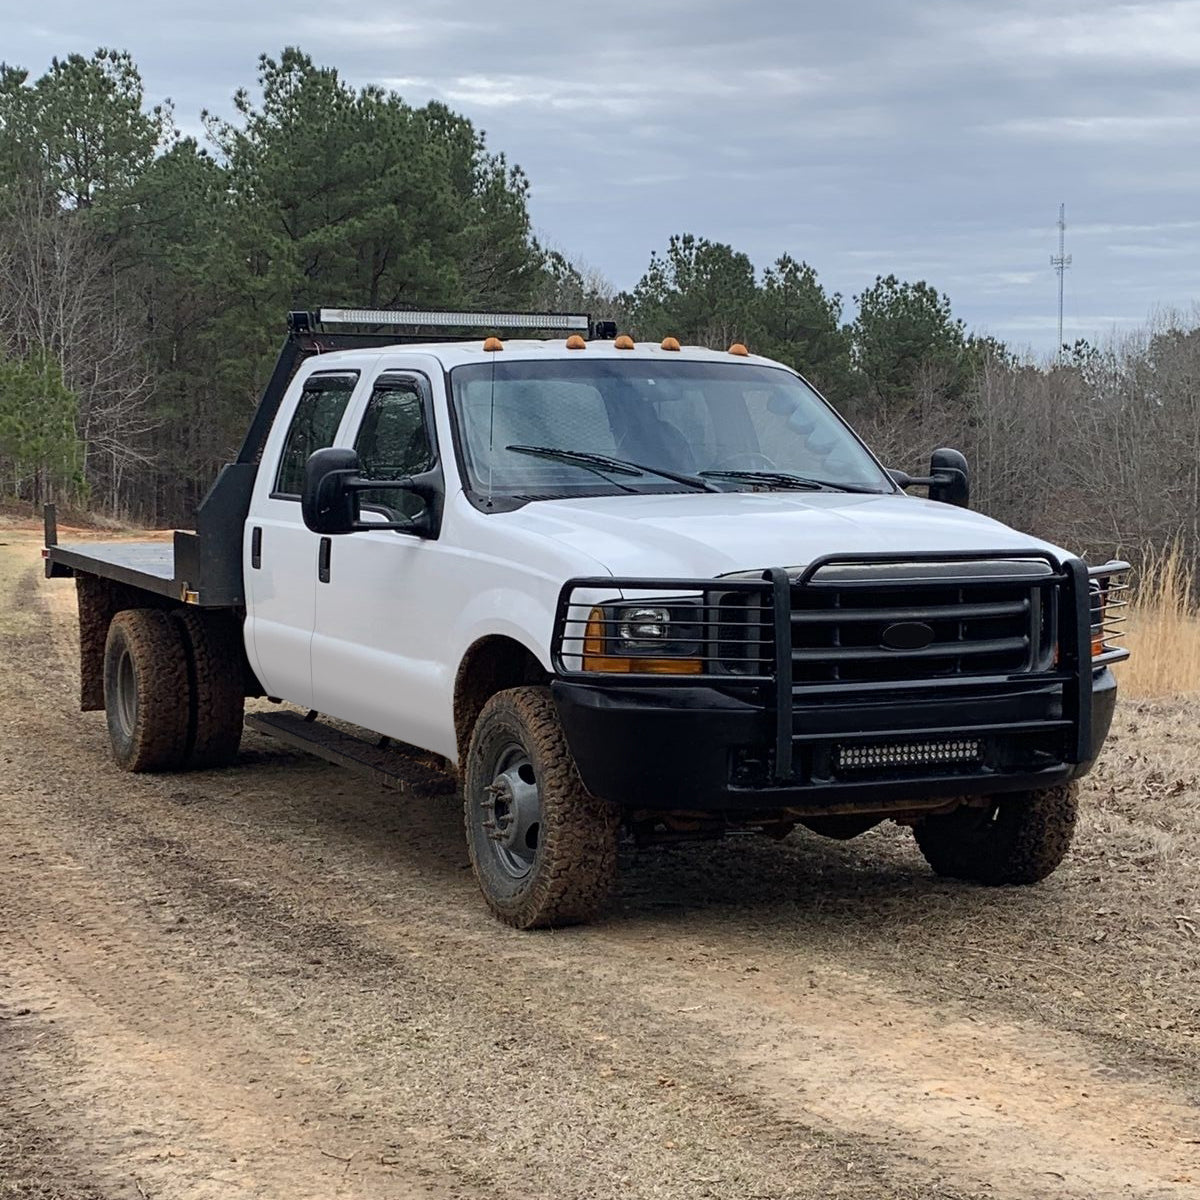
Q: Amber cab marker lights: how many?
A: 5